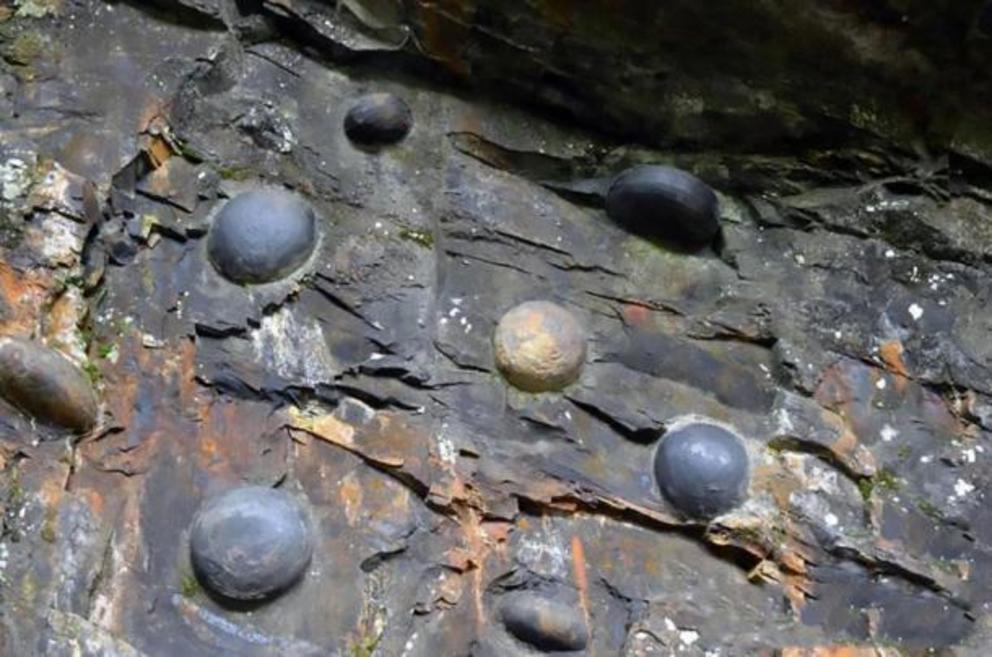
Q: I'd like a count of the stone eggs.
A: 8